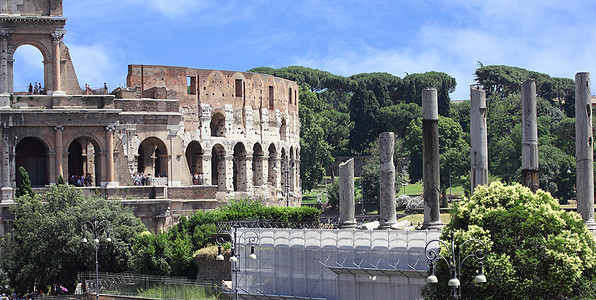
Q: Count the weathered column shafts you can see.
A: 6